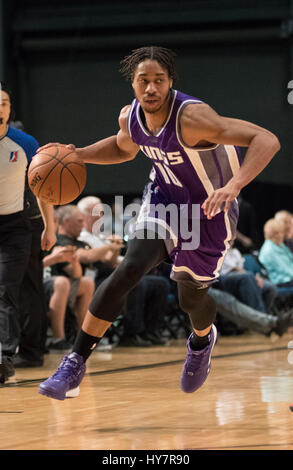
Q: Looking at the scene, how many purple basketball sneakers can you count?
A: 2